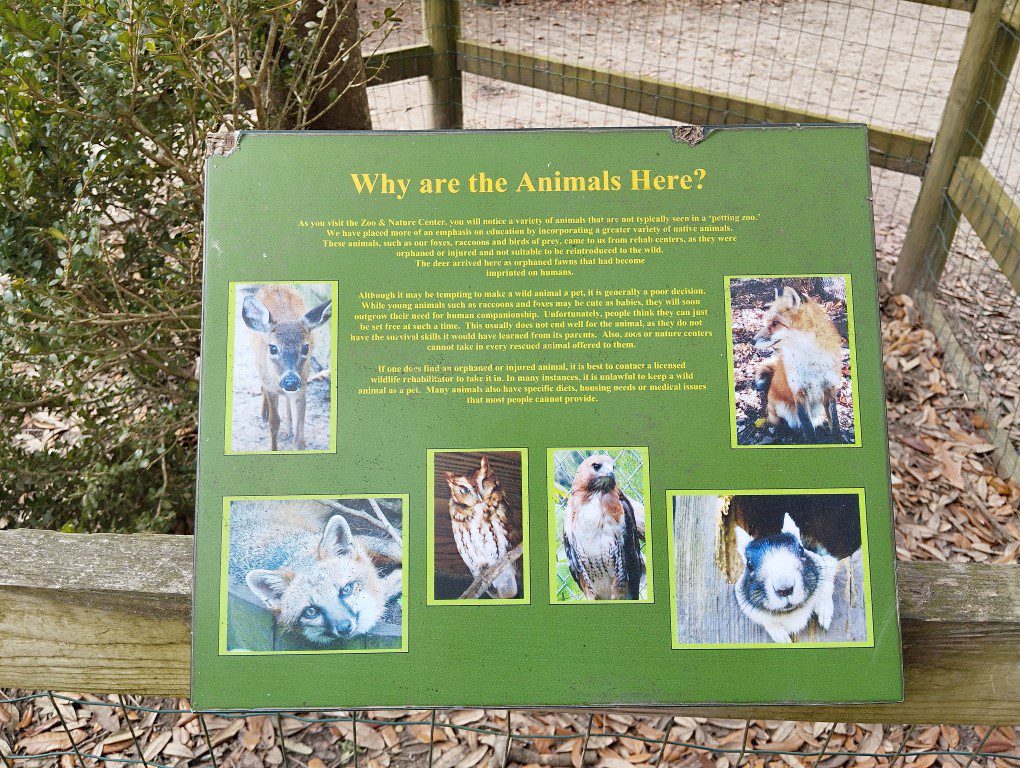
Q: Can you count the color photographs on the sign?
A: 6